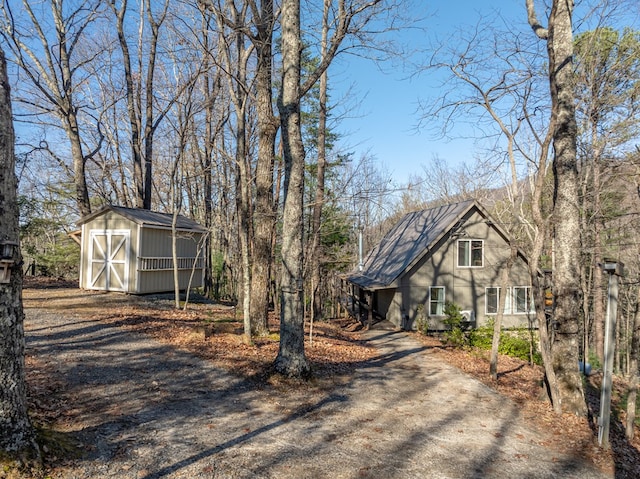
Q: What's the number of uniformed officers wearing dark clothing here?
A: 0